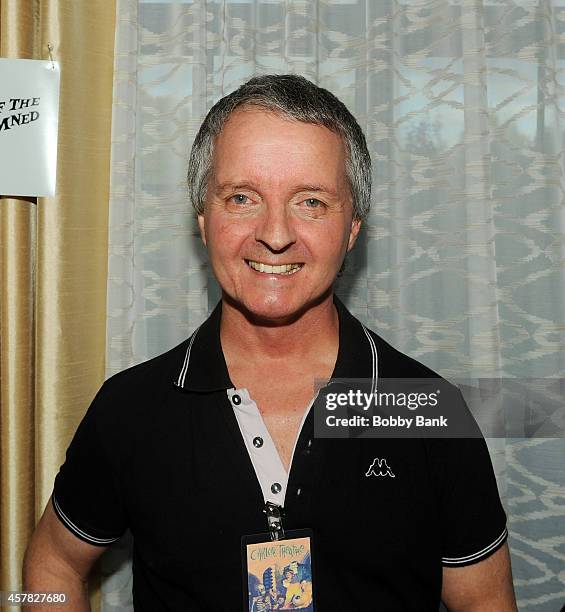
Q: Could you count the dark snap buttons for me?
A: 3